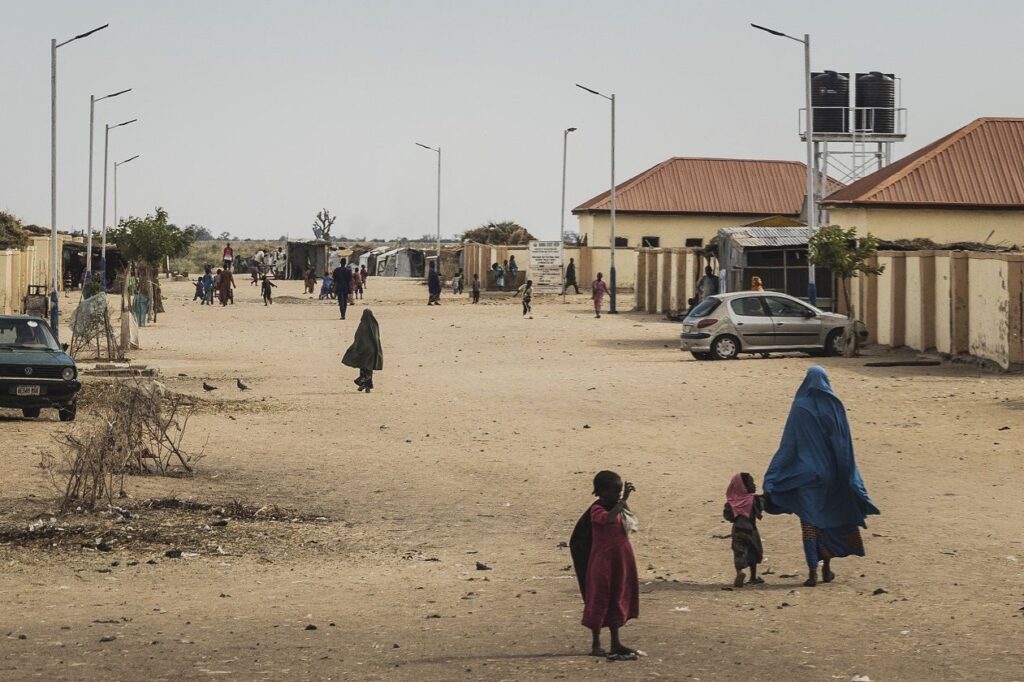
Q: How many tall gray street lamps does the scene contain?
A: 8